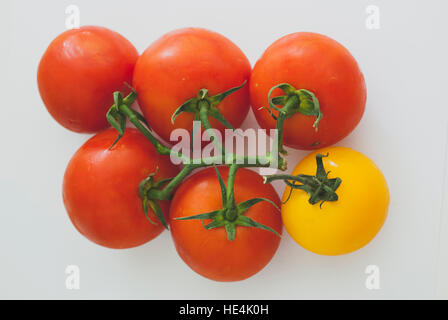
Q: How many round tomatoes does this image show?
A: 6